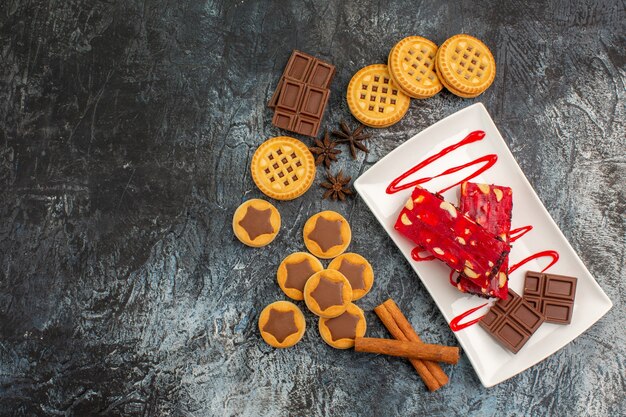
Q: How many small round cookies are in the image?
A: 7